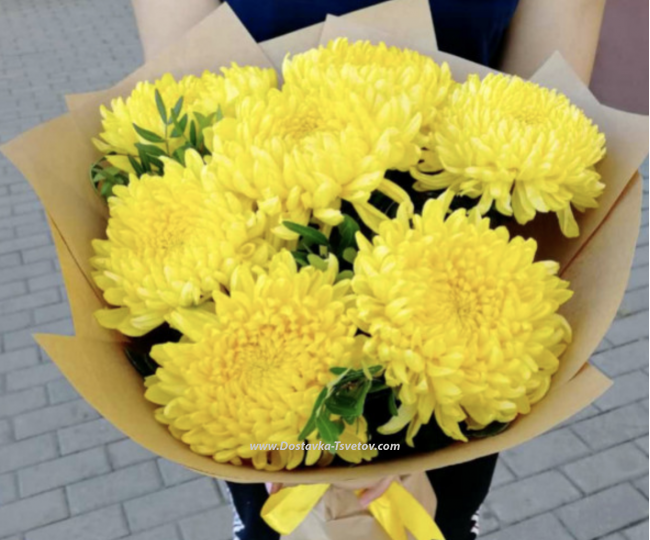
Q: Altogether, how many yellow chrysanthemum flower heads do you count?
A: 7